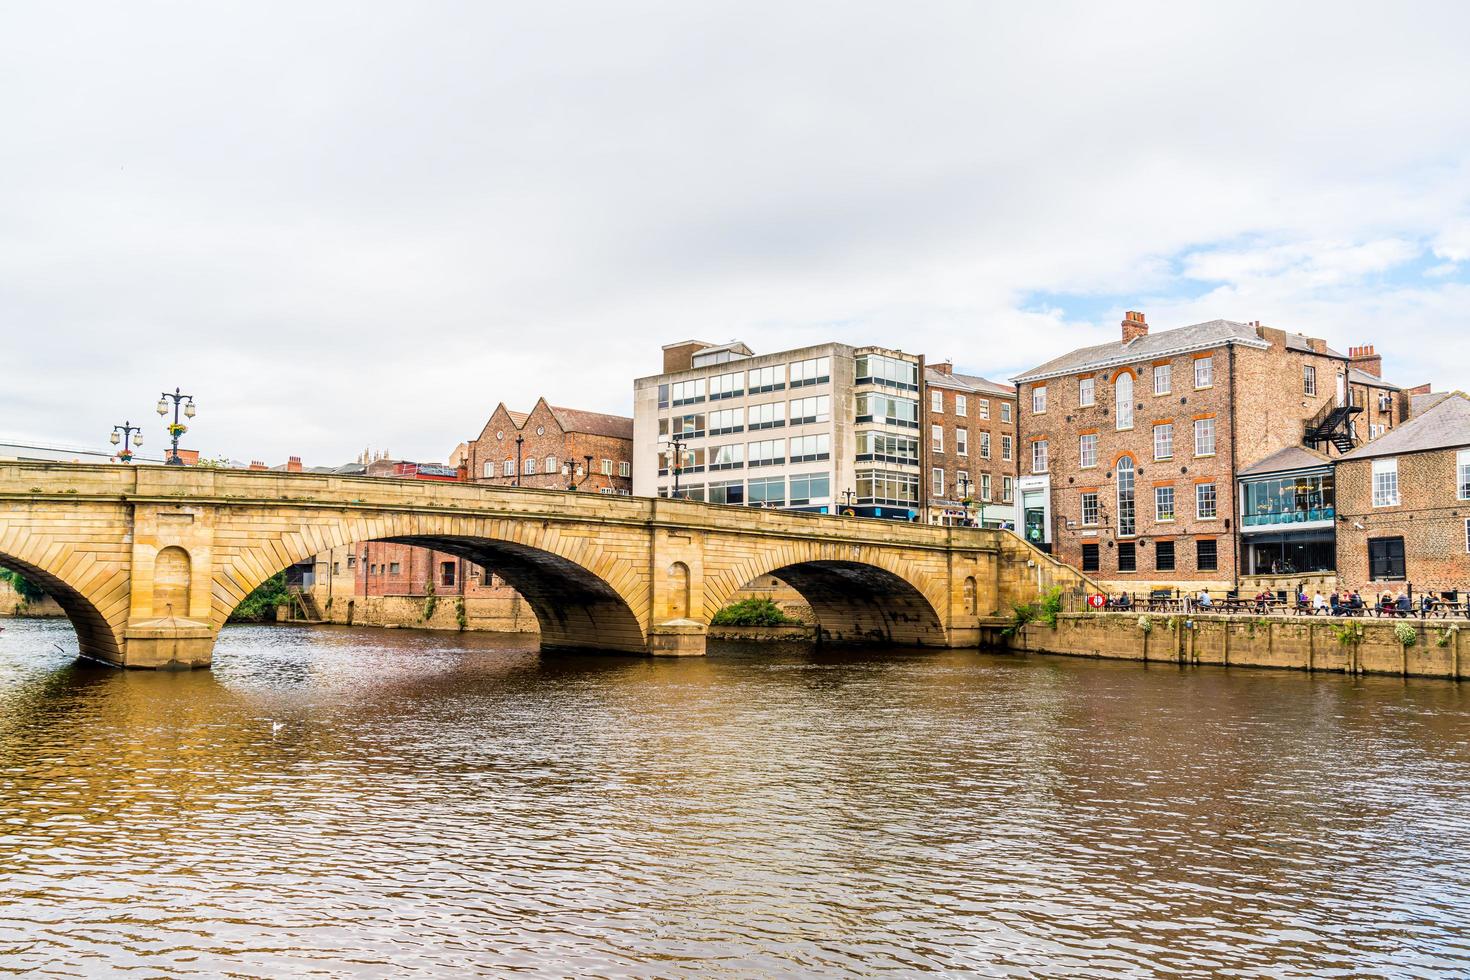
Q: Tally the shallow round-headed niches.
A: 3